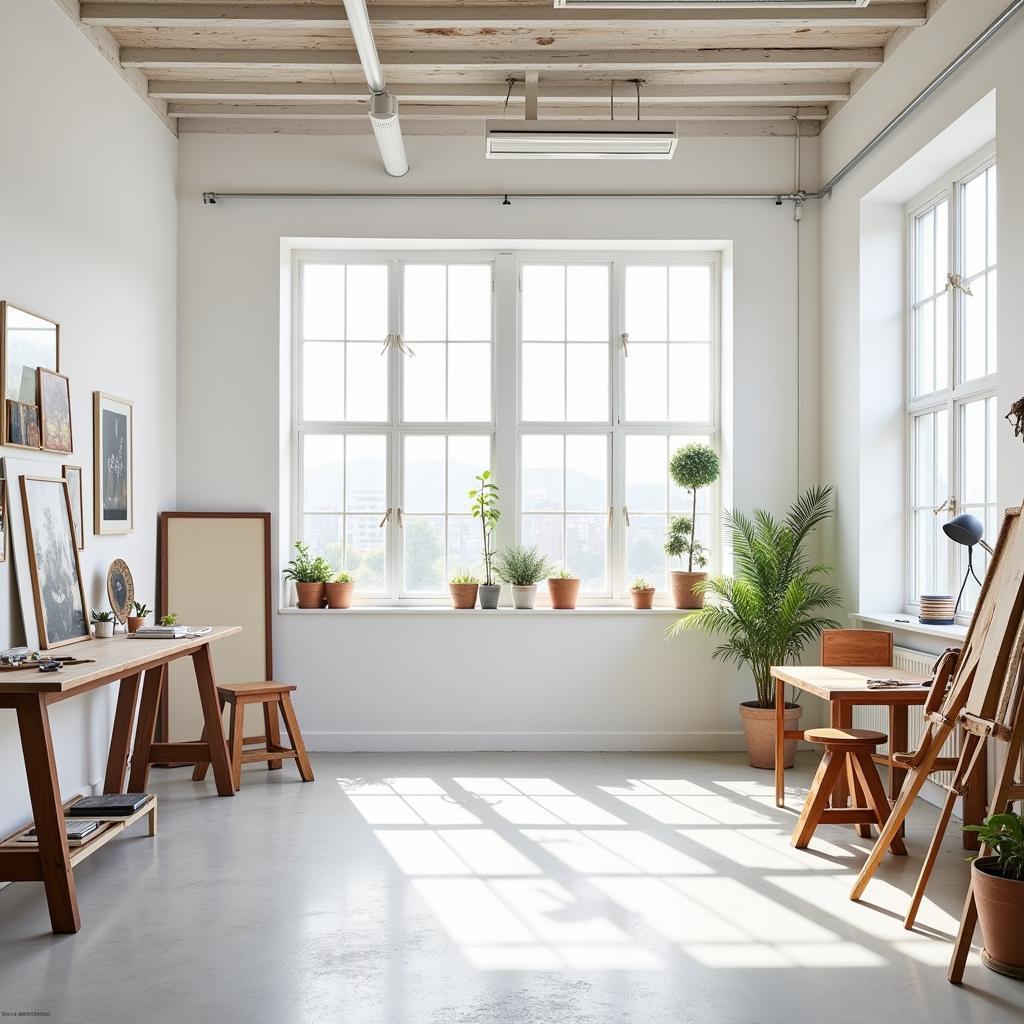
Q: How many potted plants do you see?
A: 13